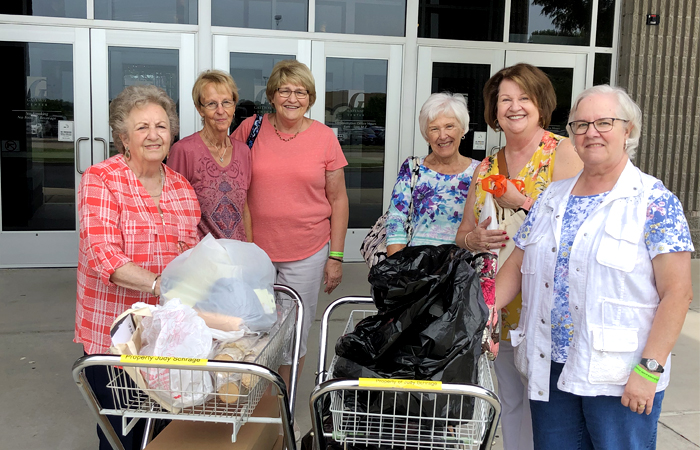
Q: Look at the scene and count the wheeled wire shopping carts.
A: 2